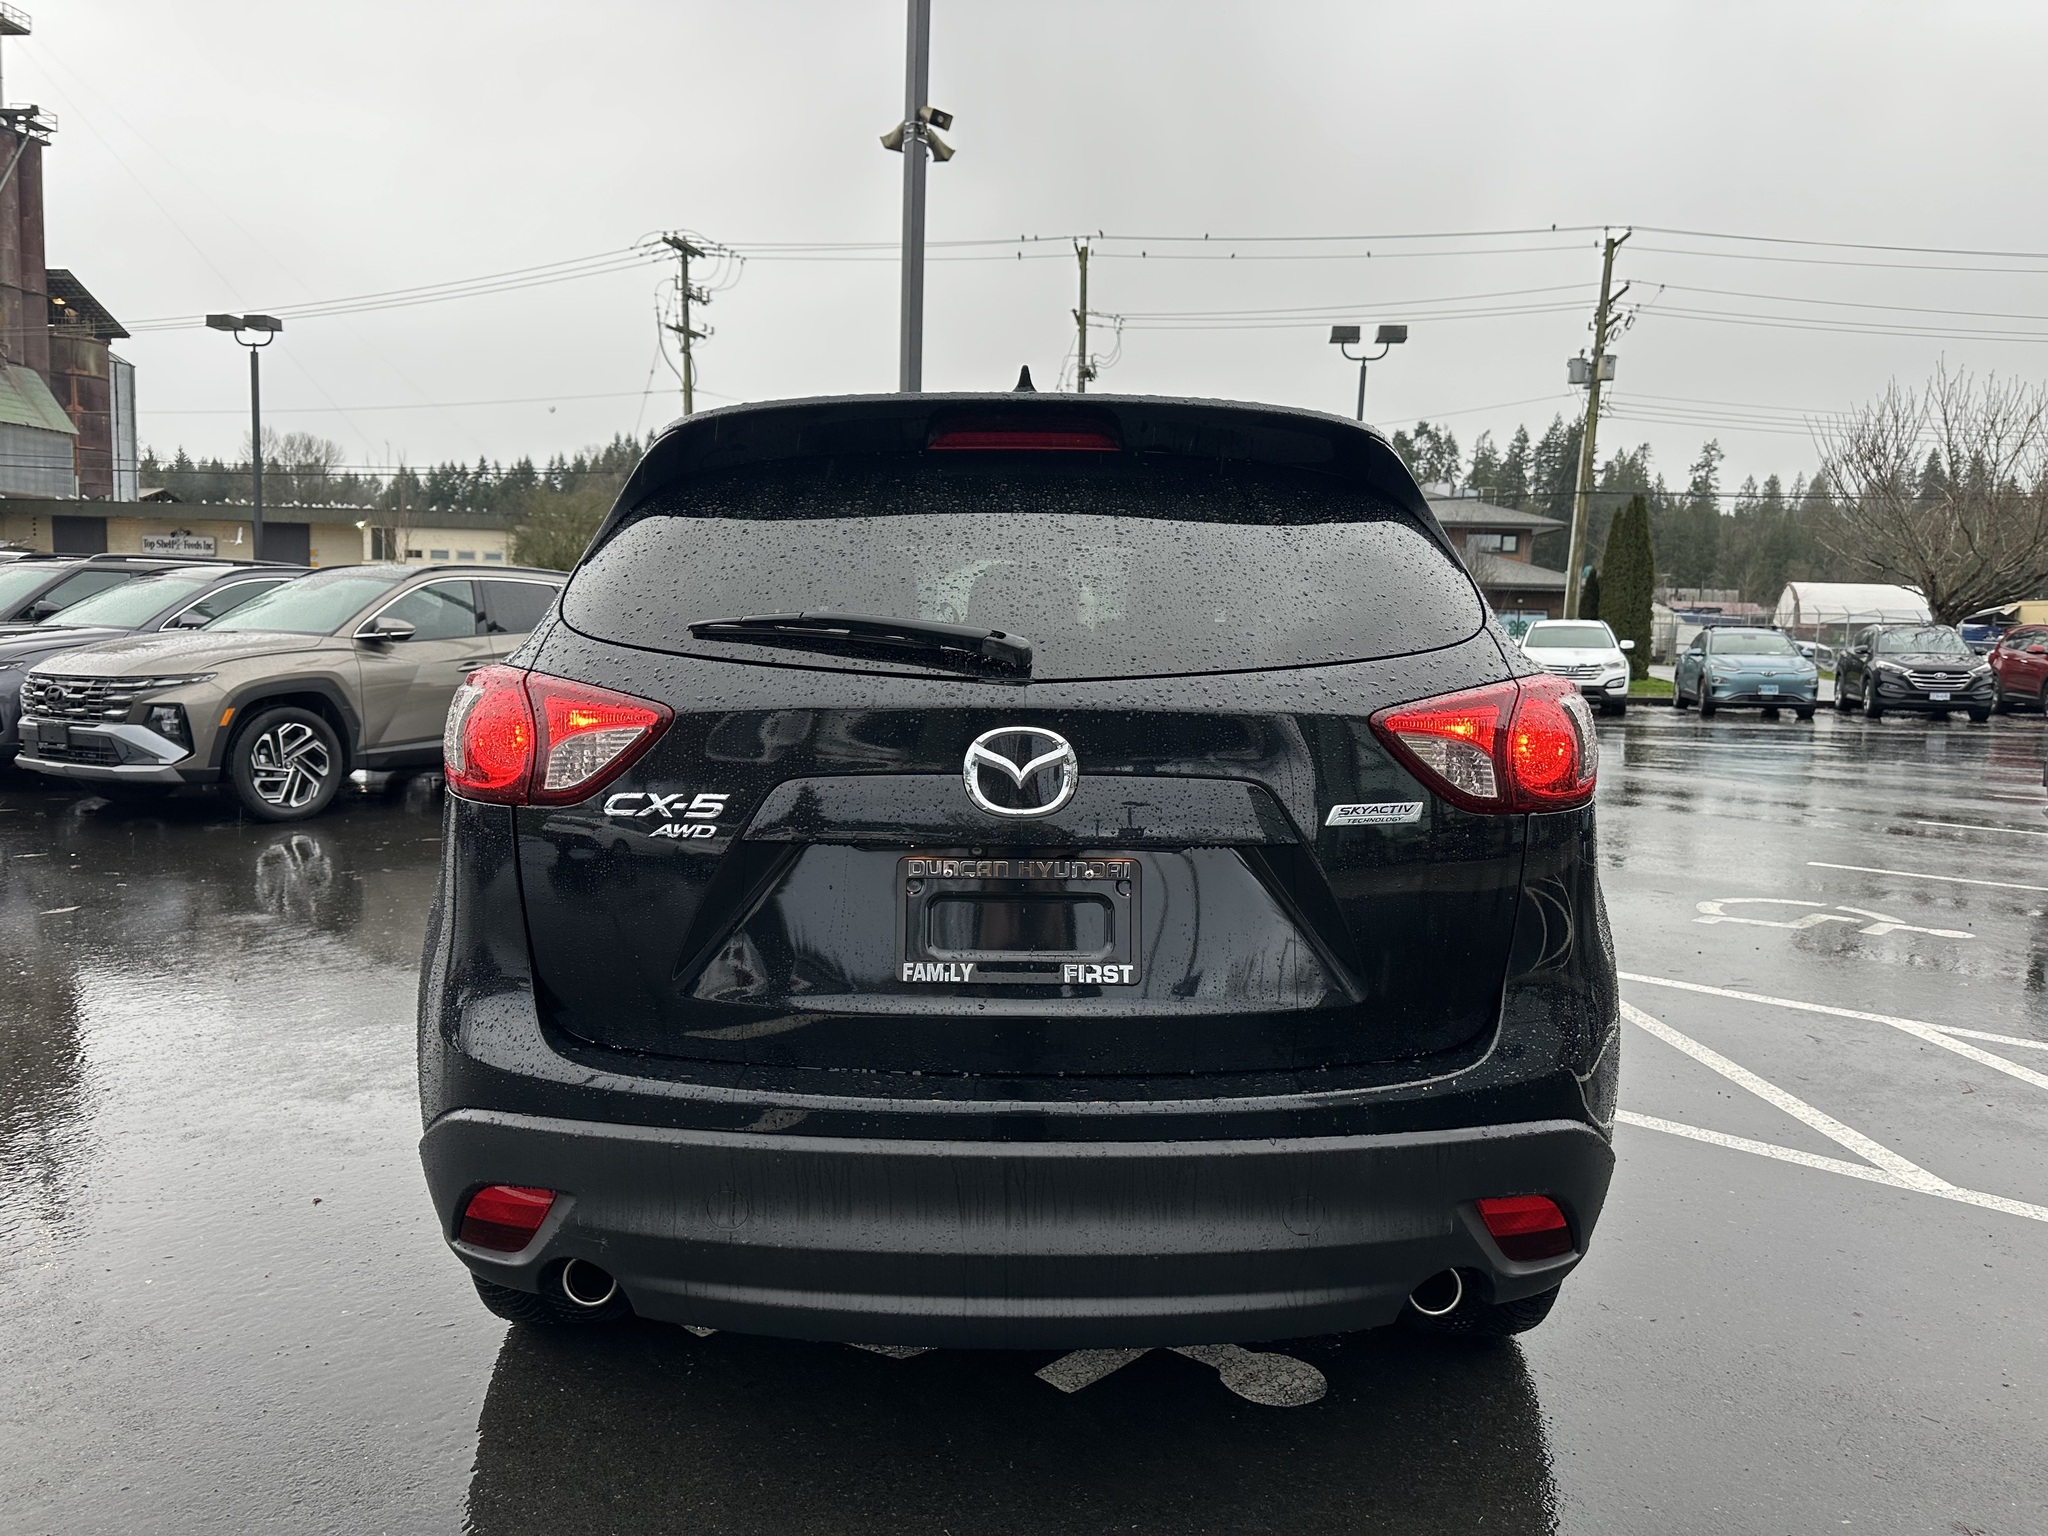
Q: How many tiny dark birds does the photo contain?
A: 11